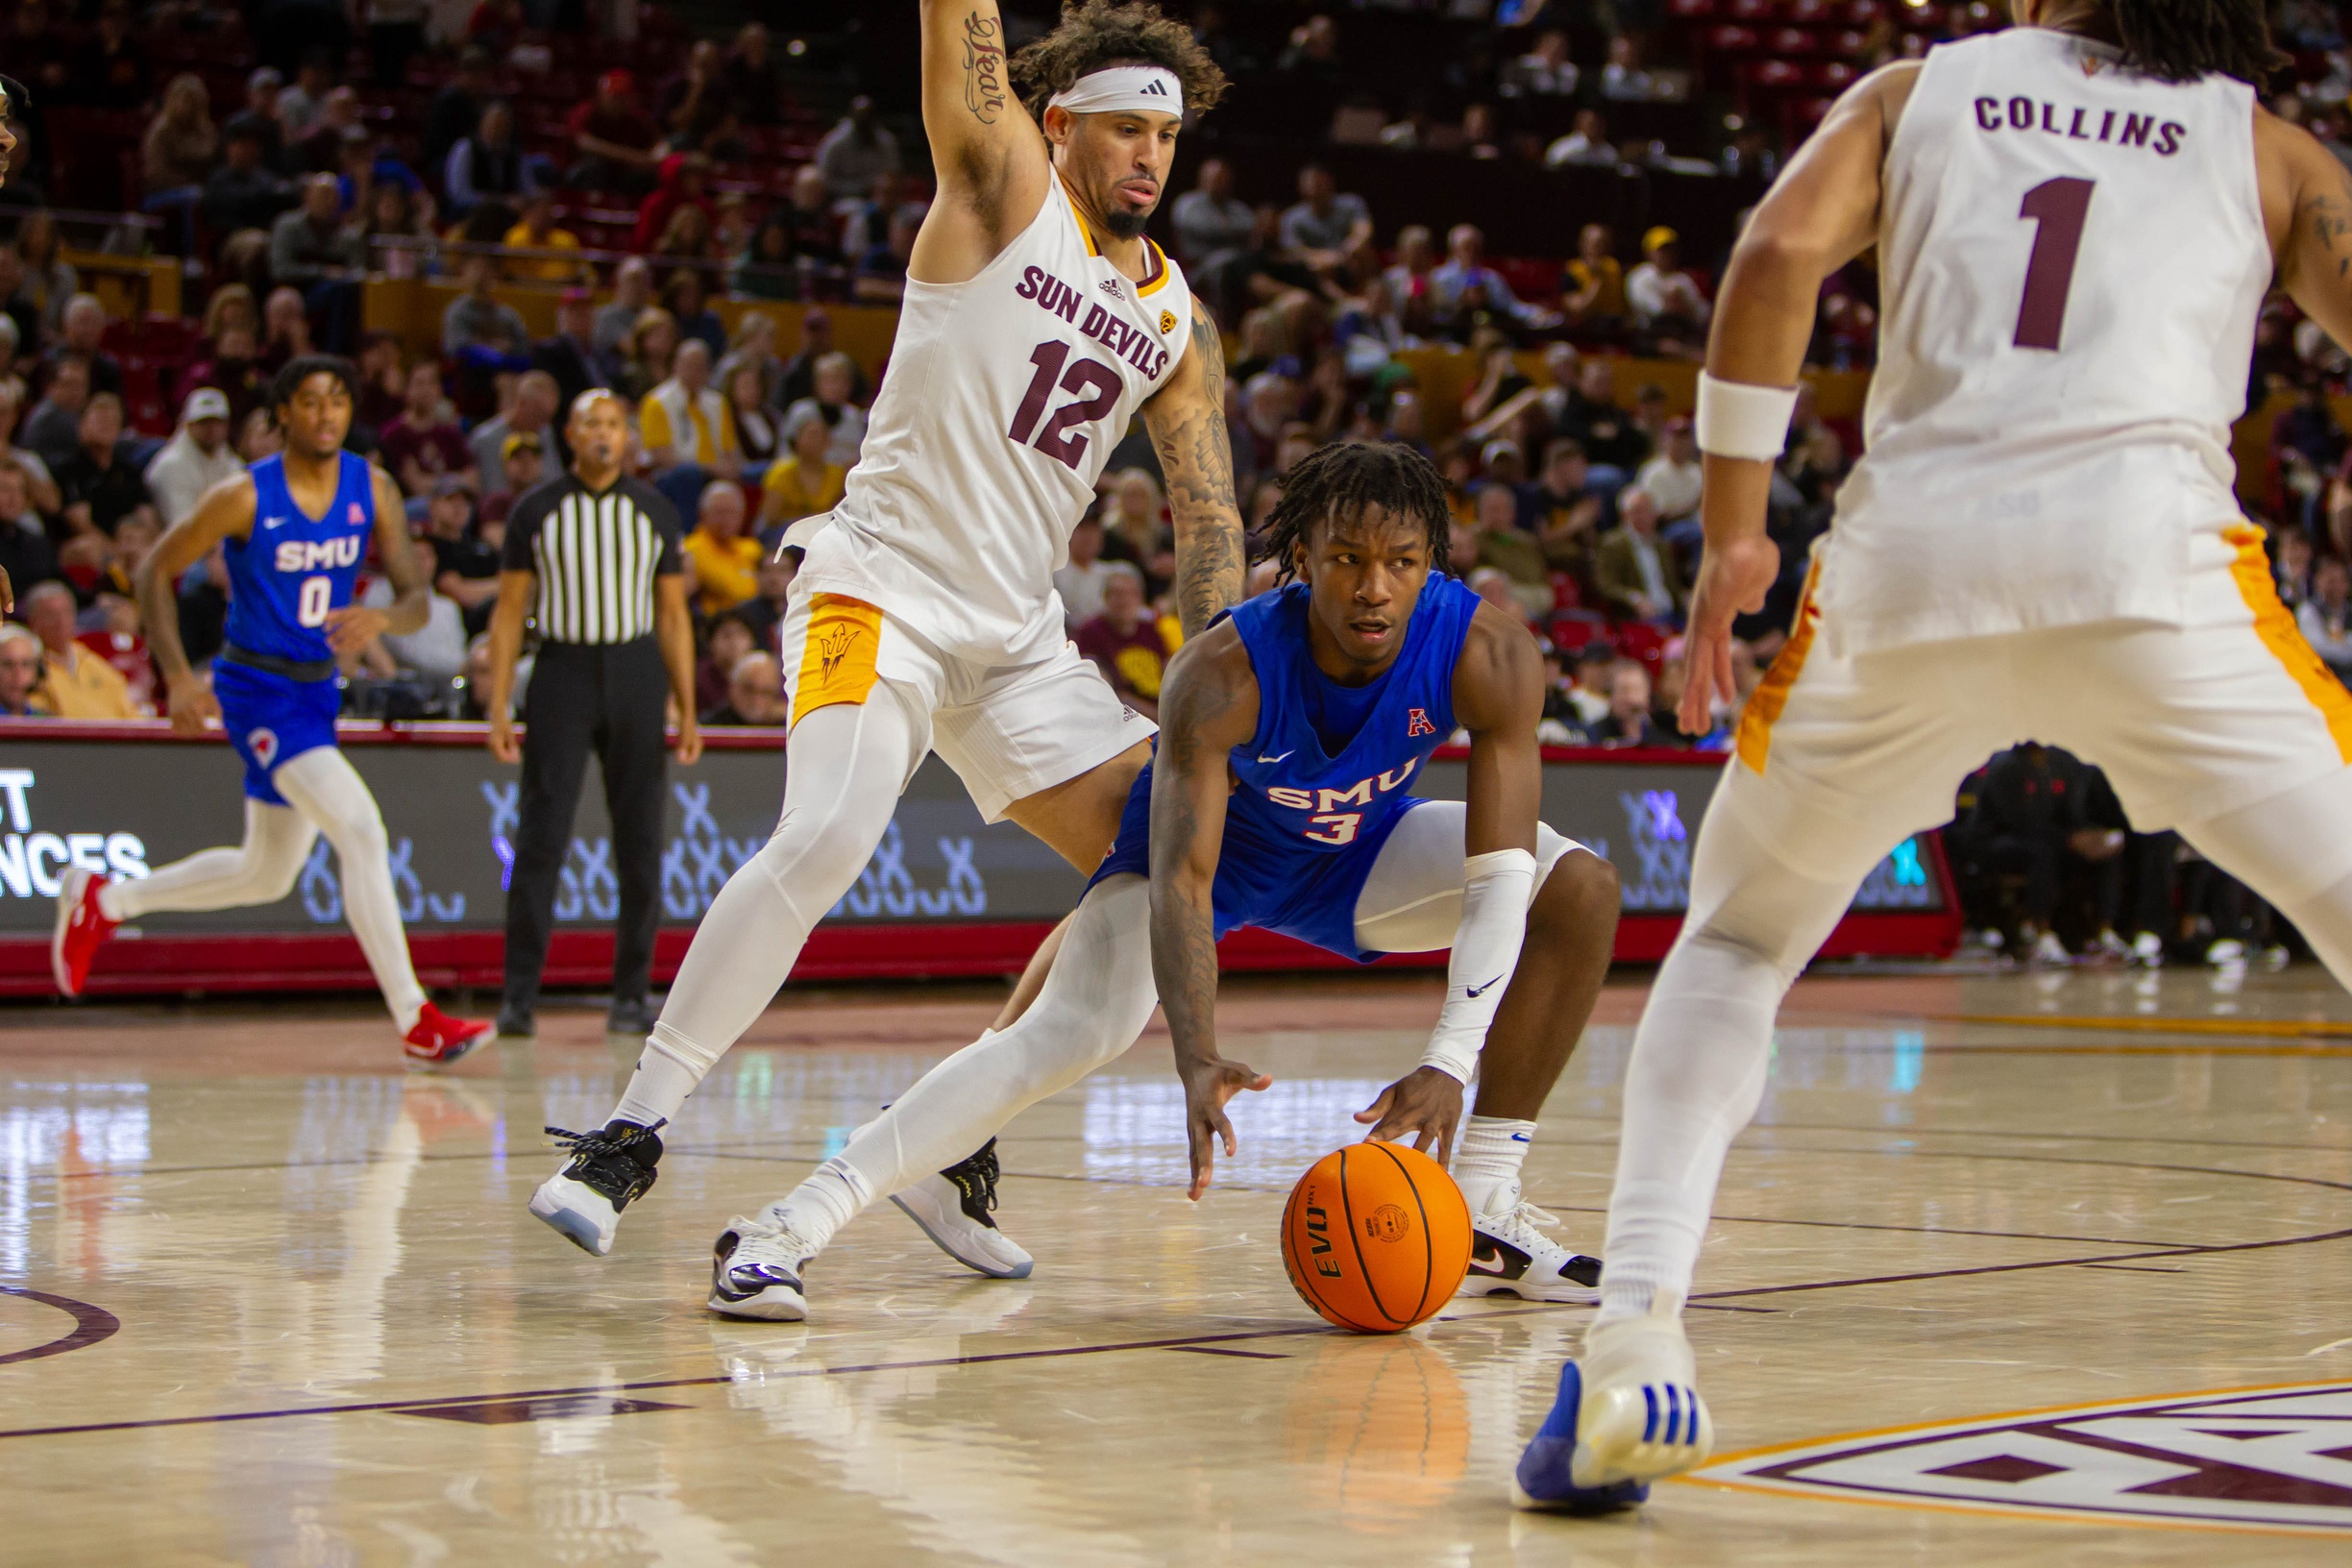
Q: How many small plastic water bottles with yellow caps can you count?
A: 0